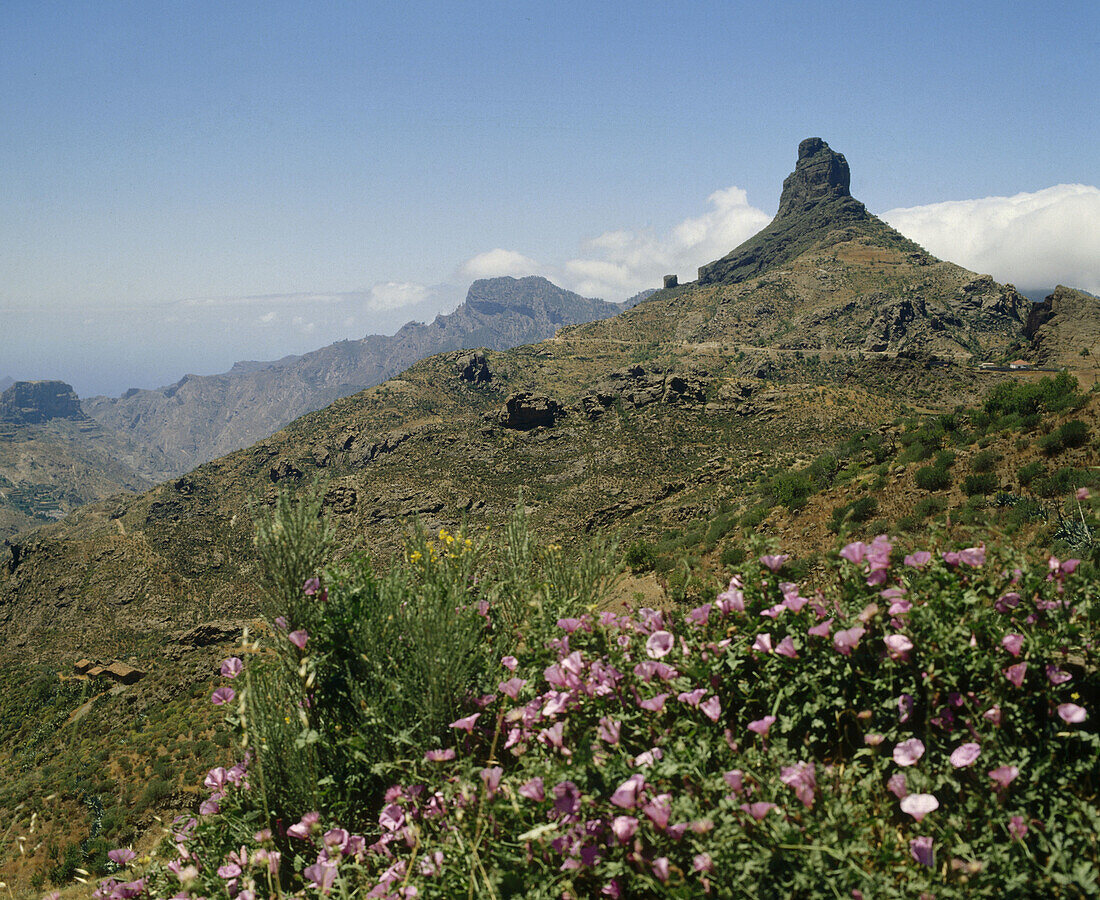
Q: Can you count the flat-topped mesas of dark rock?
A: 1